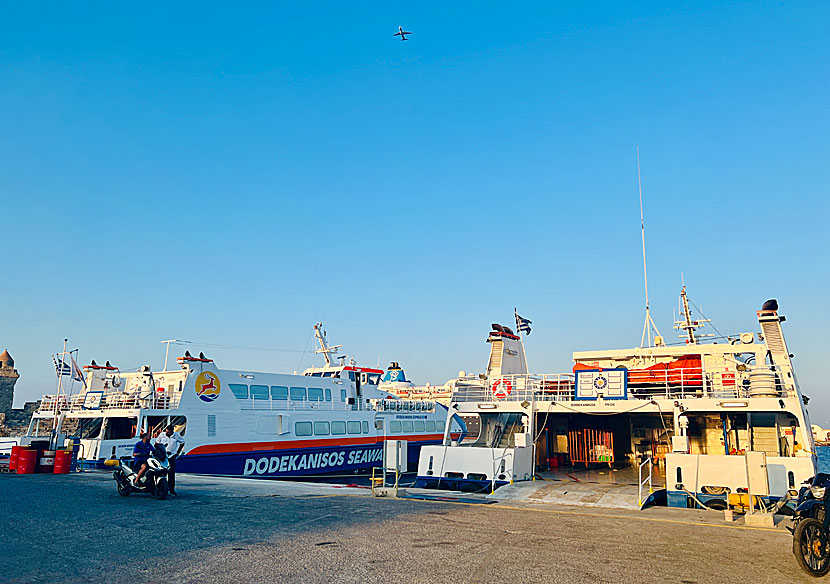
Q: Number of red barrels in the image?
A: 3